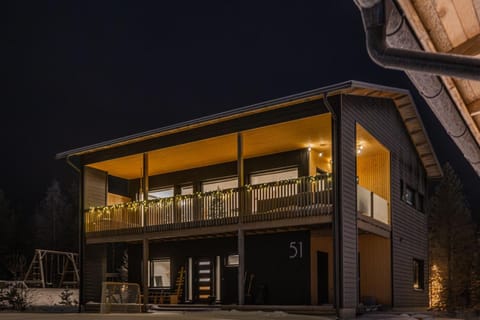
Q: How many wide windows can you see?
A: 3